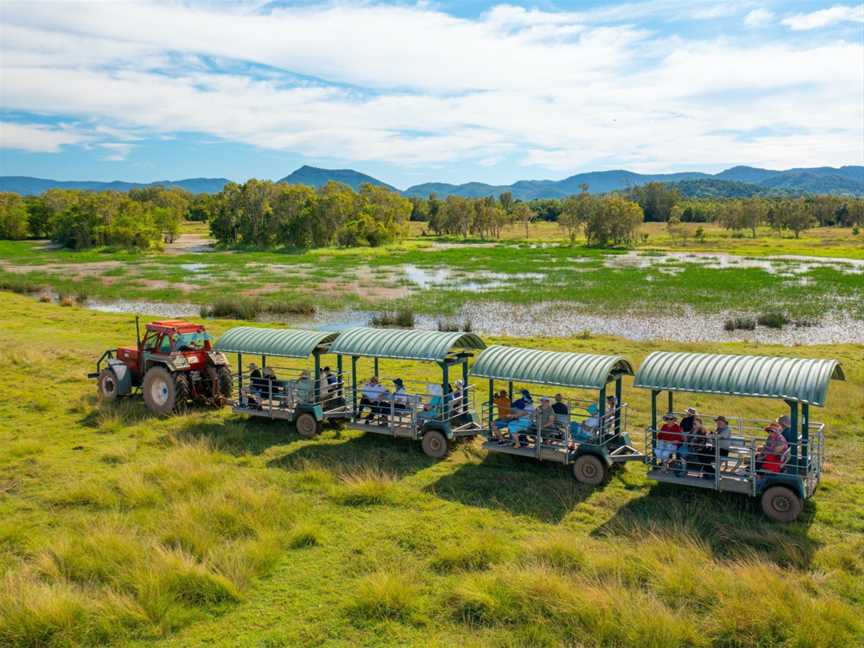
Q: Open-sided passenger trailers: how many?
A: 4